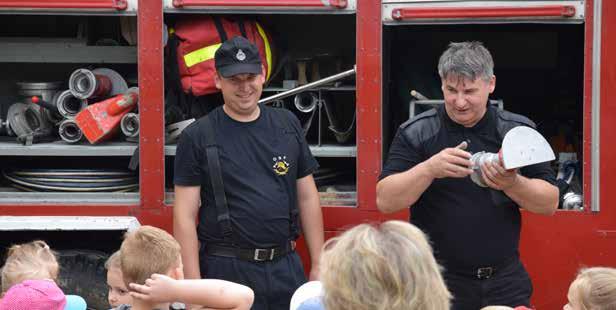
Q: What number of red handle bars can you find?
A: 3